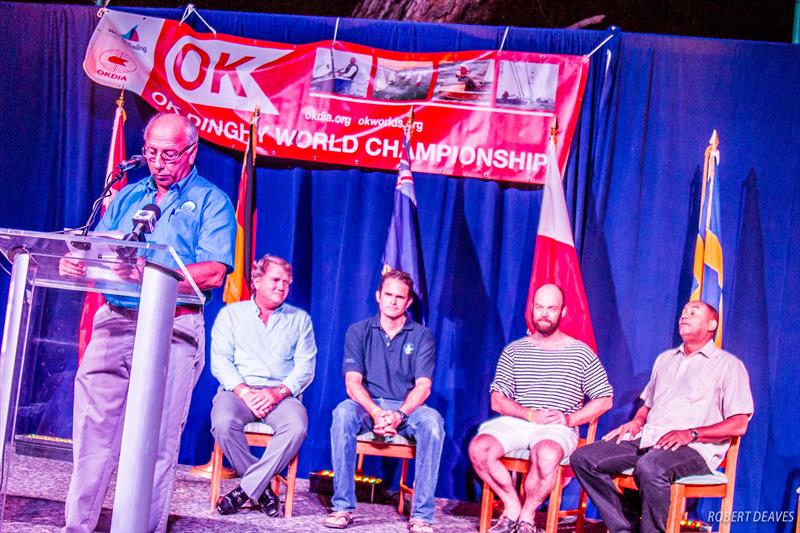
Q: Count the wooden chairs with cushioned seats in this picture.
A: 4